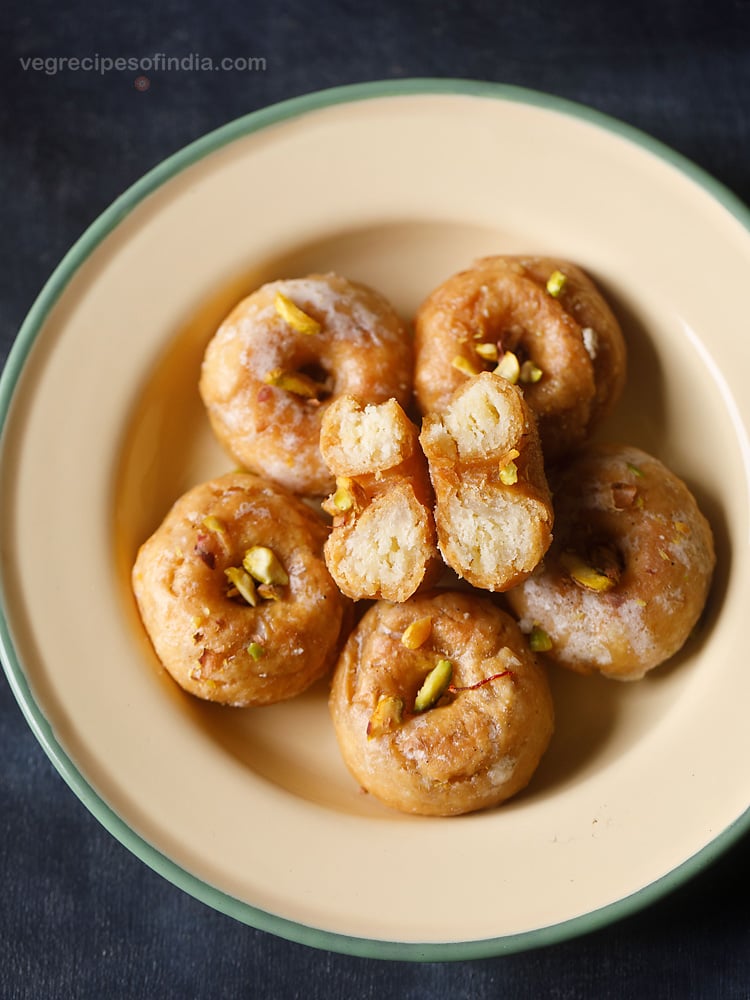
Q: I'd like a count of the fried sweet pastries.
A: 6